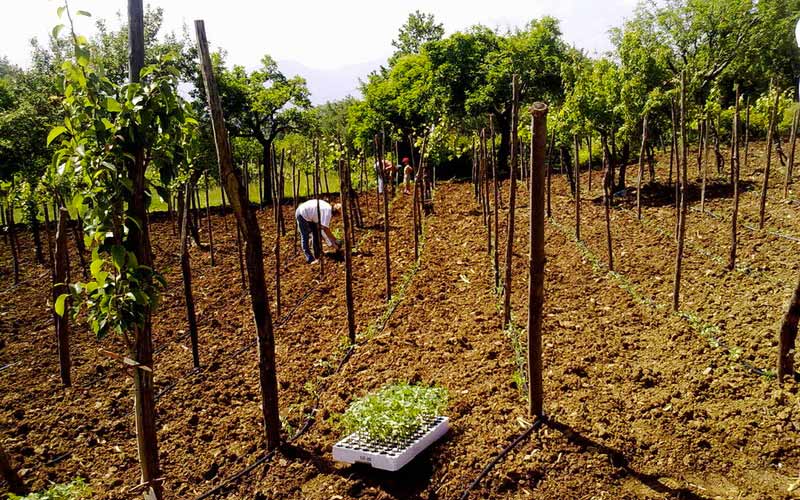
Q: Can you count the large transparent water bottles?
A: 0